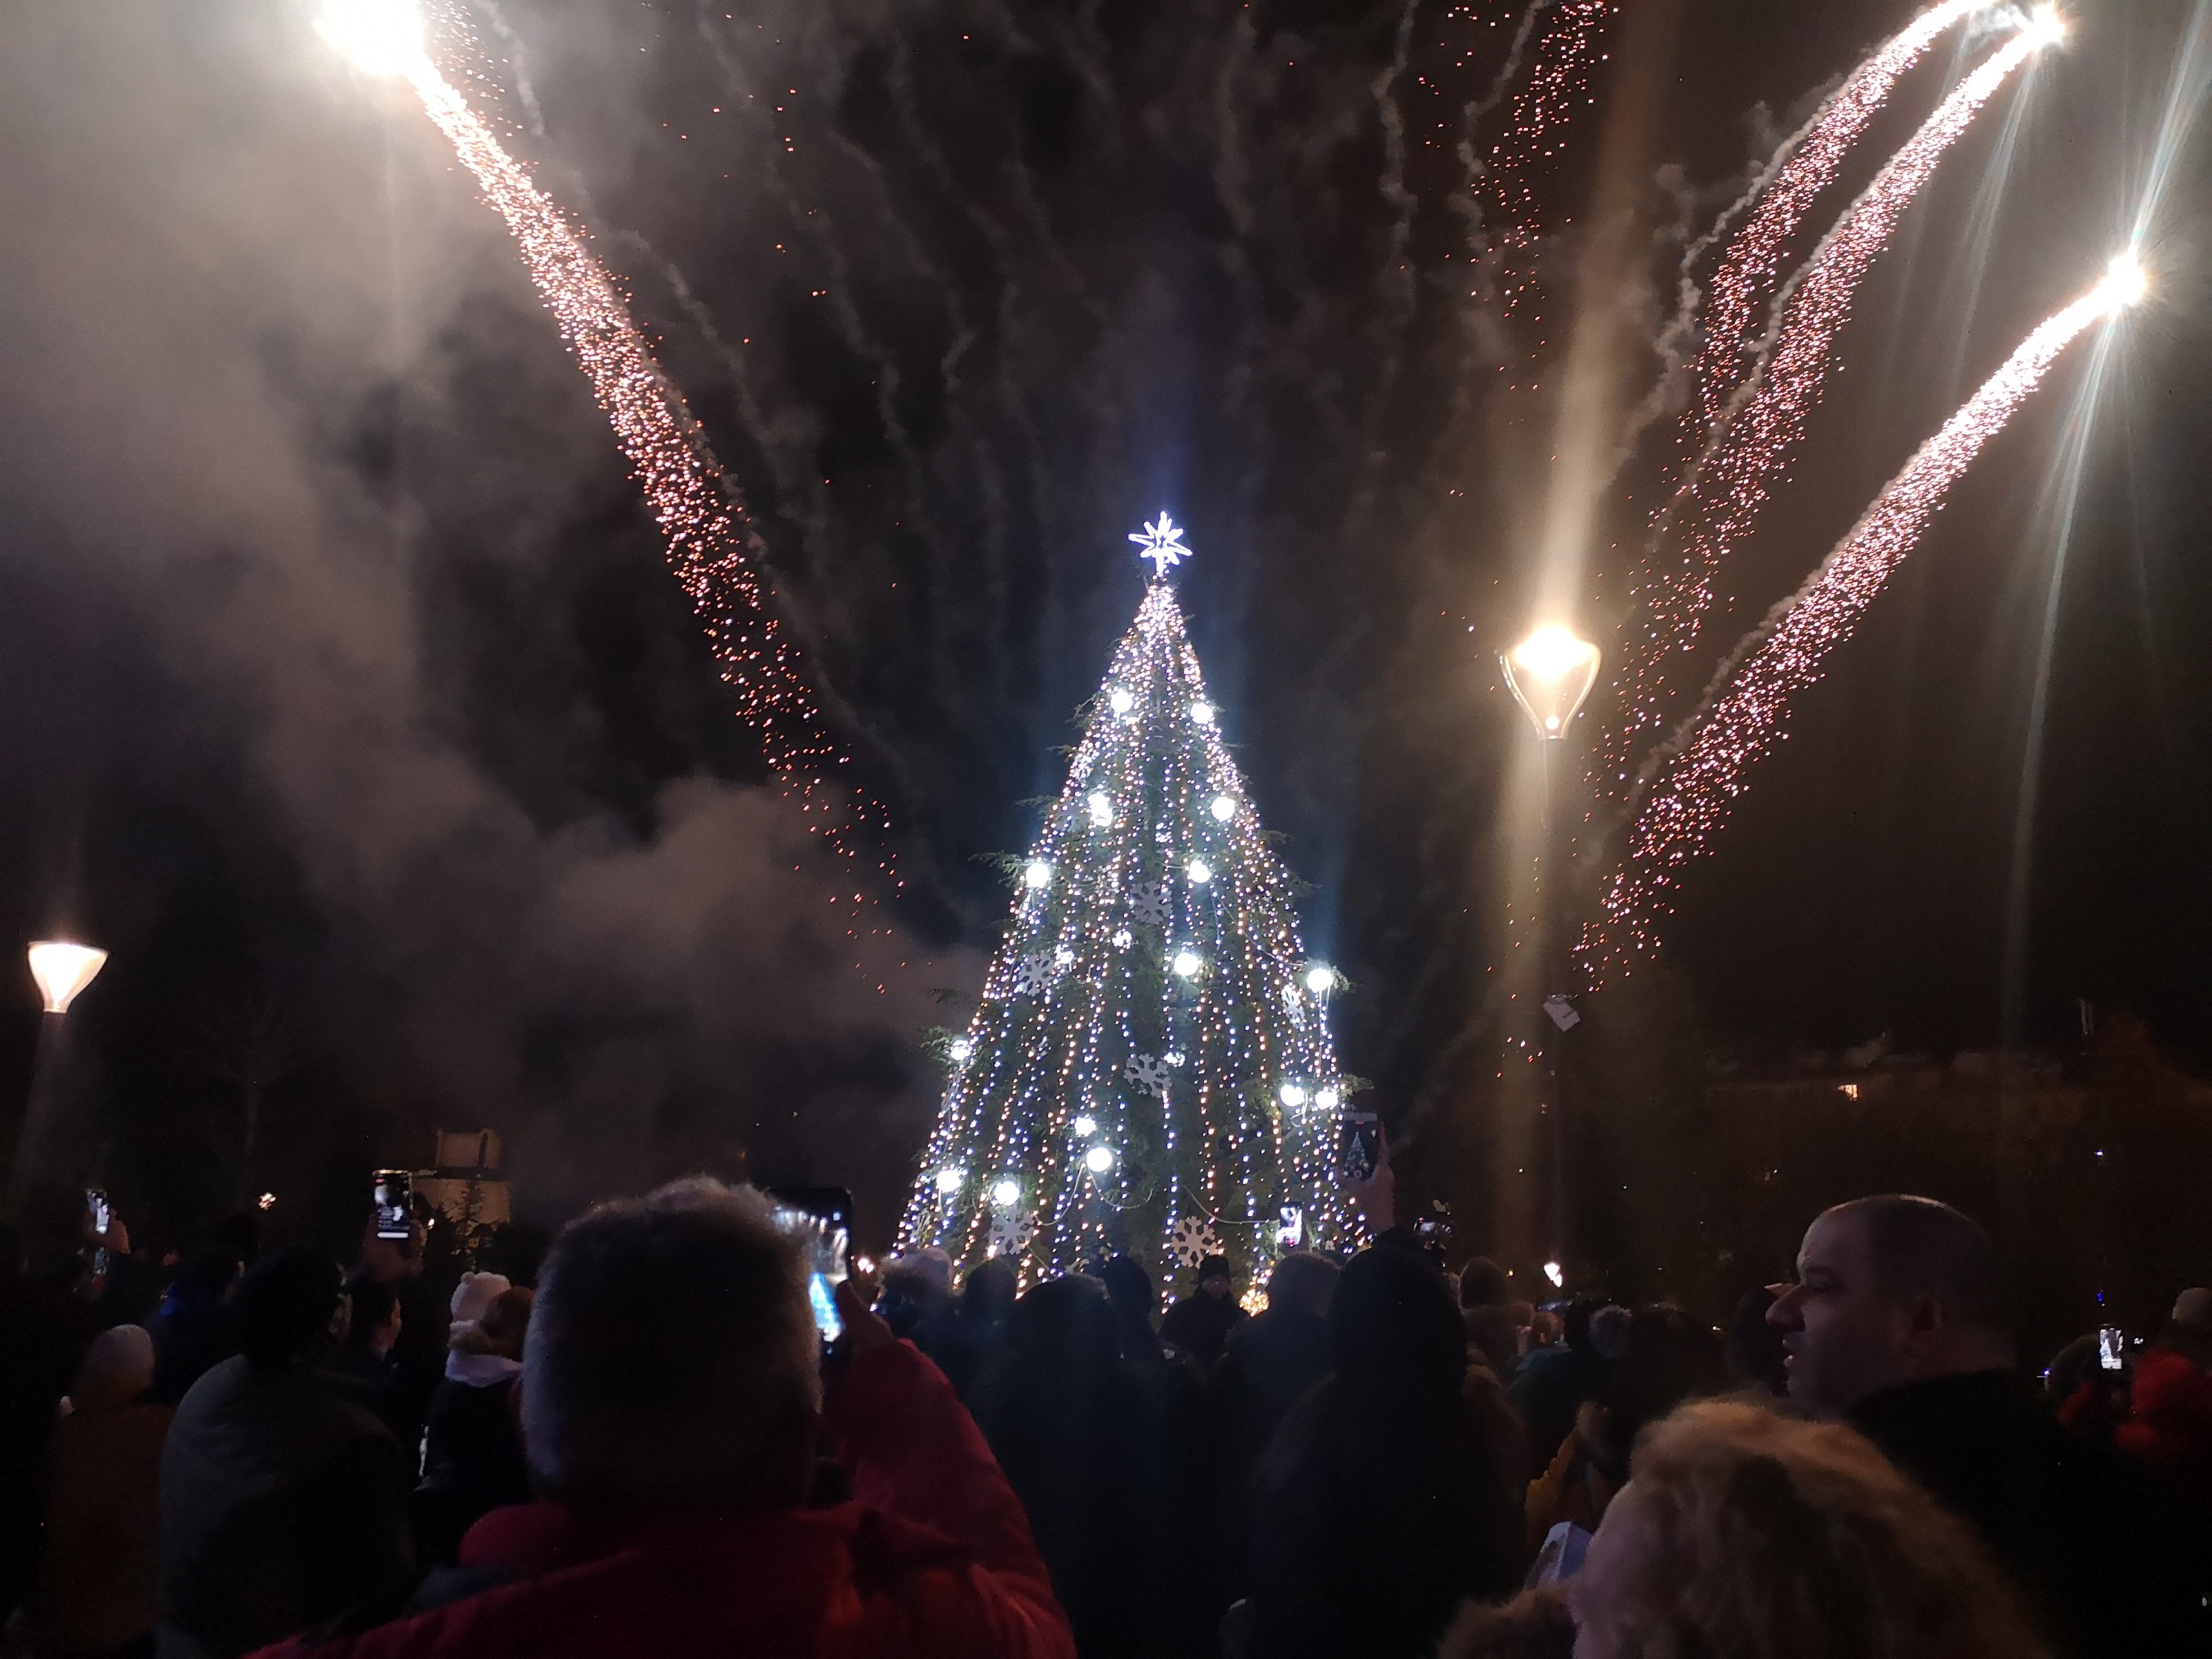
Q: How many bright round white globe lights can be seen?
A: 15